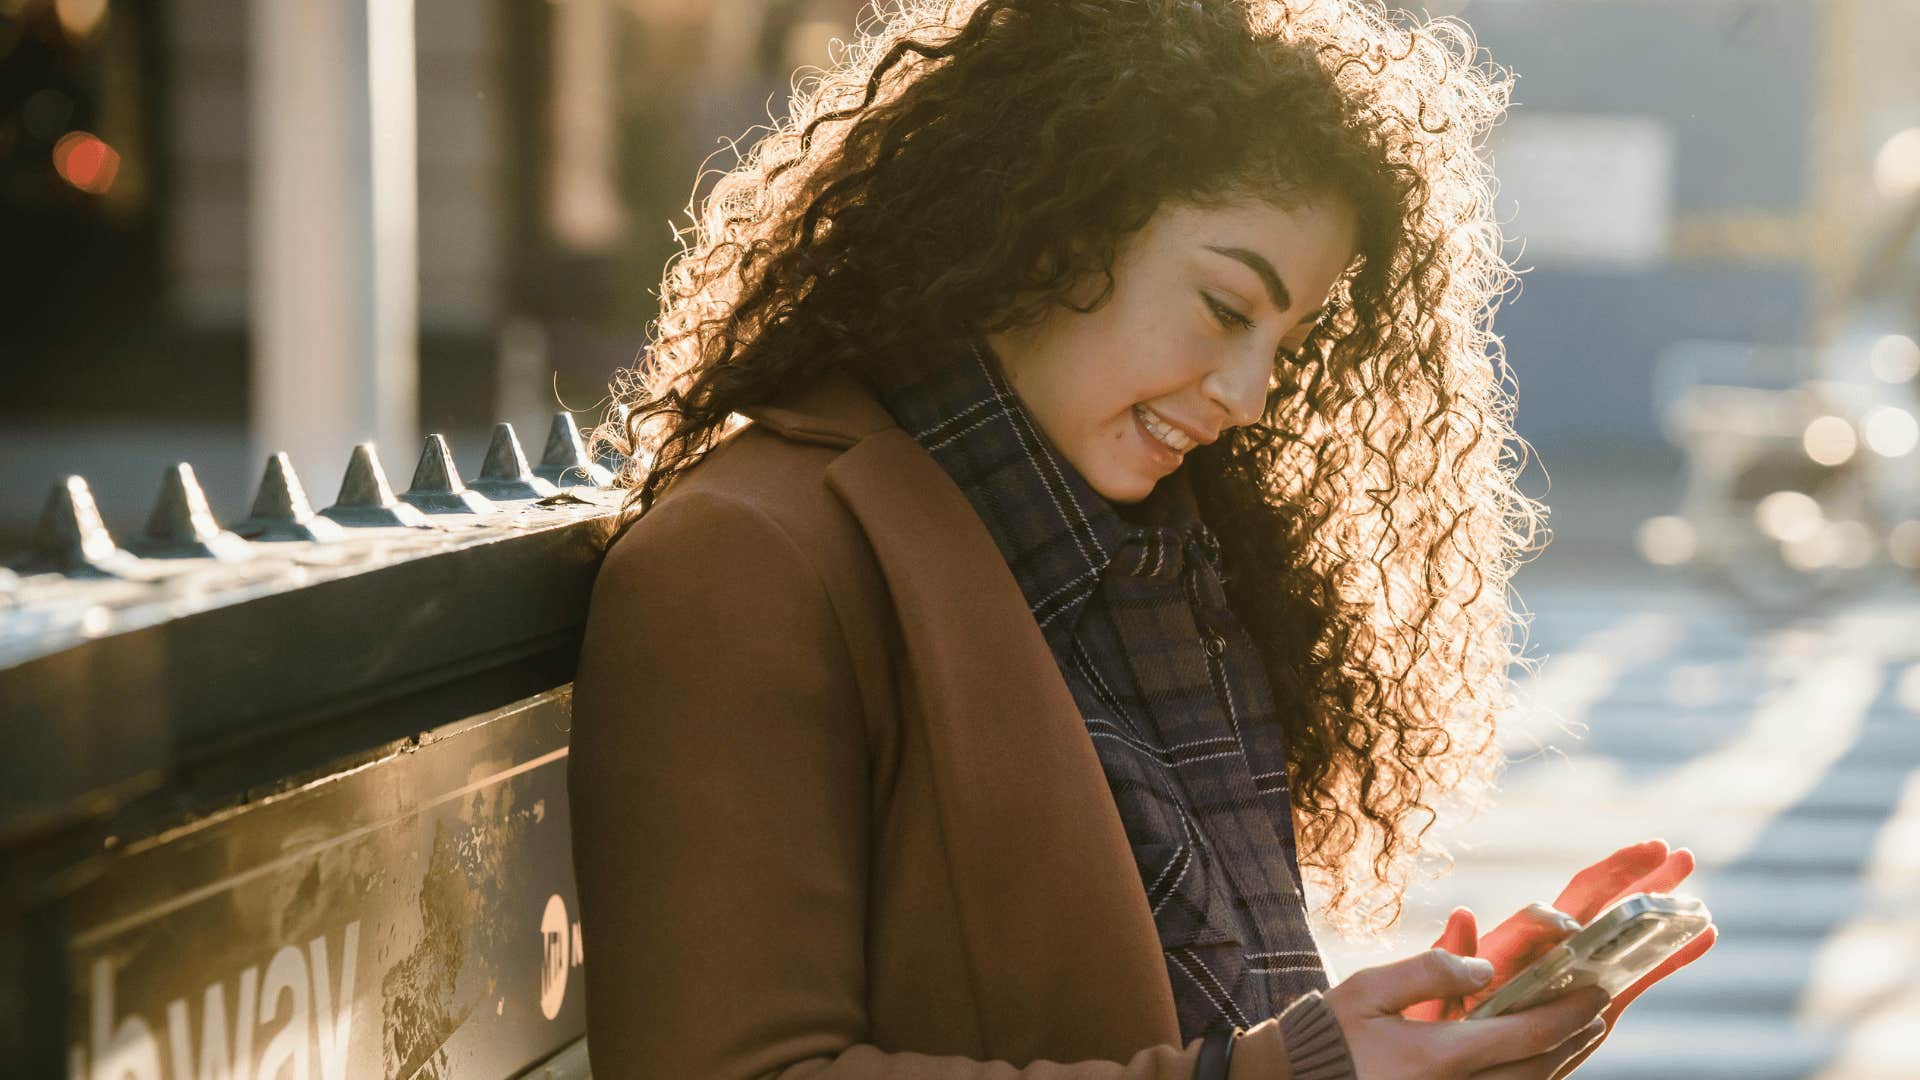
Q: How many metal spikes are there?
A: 7